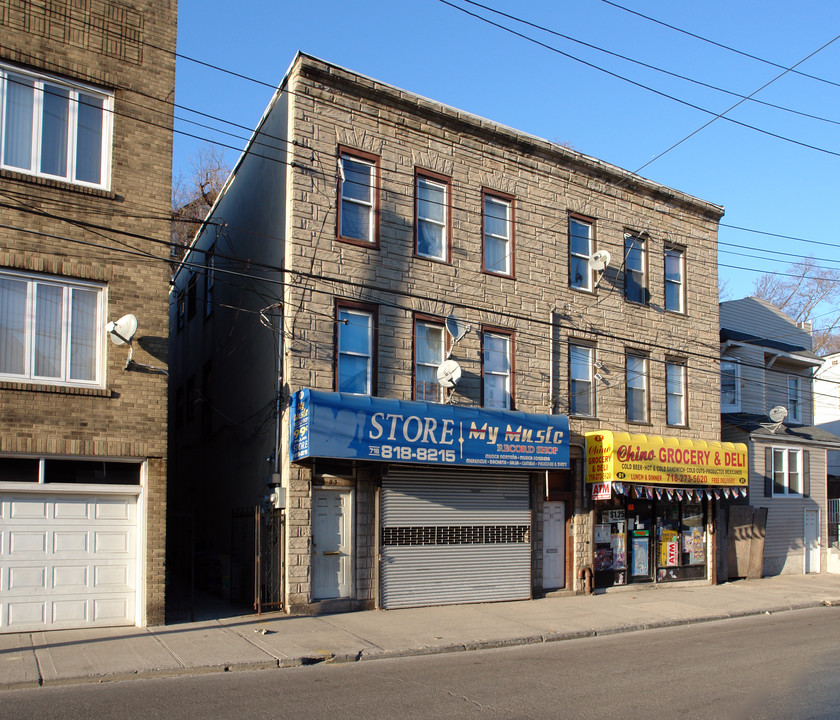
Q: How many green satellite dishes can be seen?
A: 0